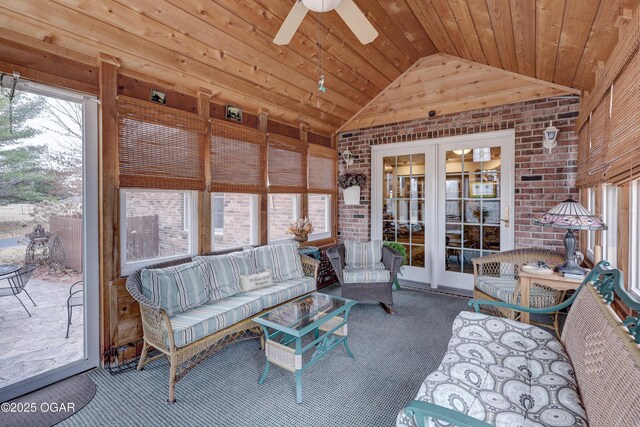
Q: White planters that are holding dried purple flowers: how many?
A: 1